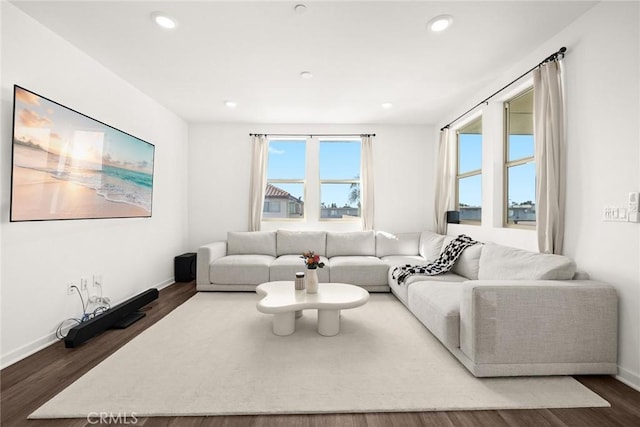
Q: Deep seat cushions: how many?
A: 6